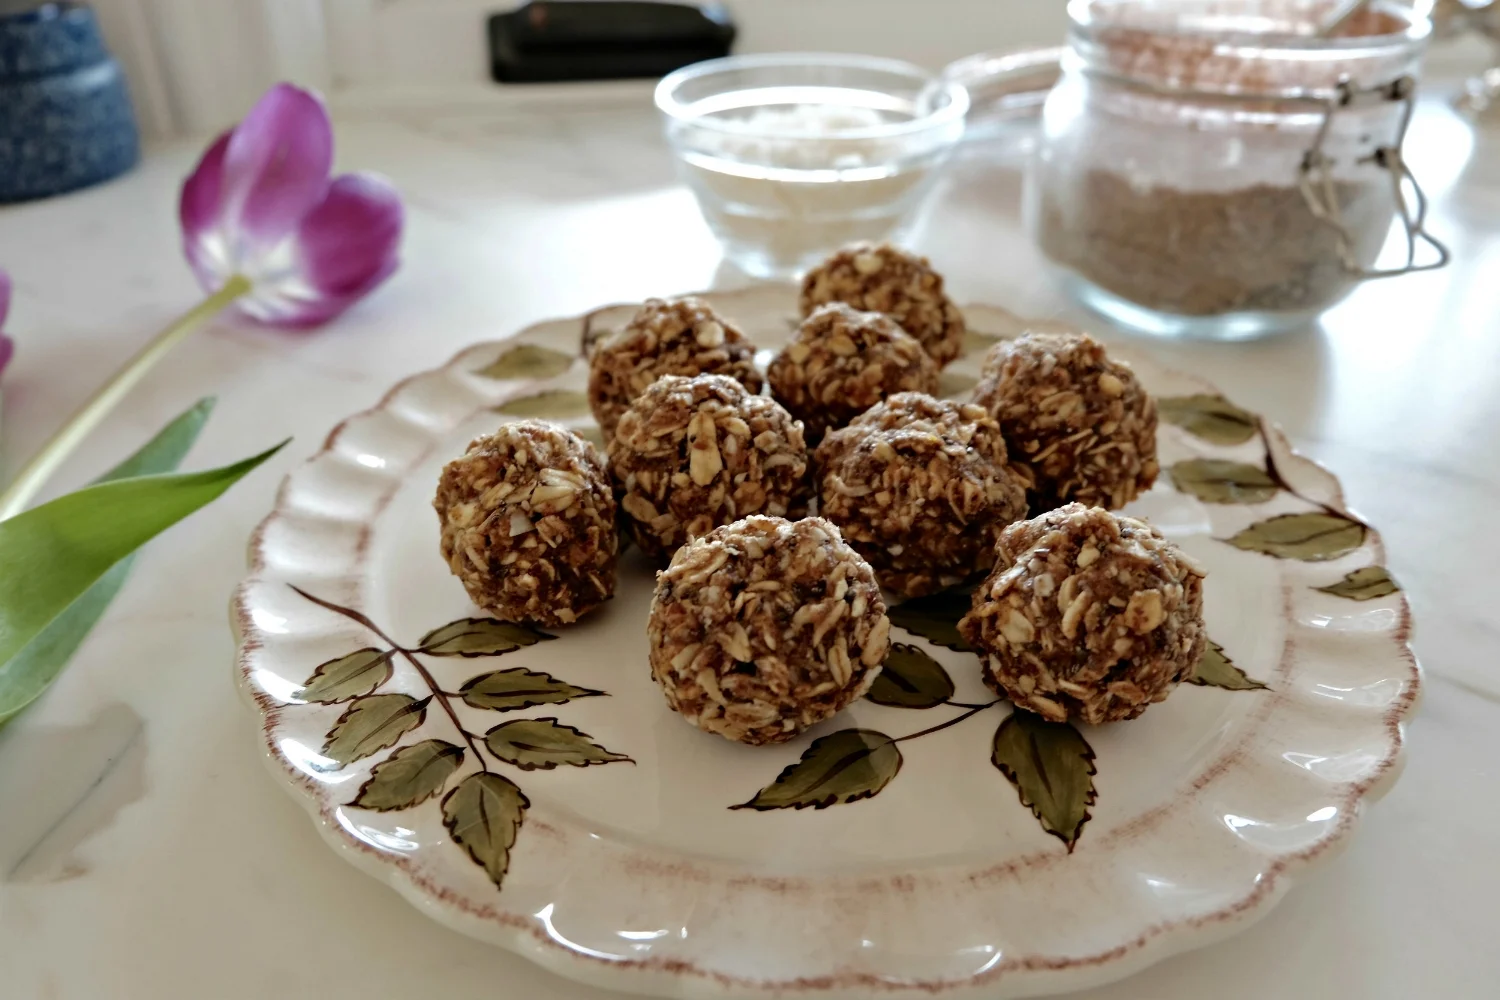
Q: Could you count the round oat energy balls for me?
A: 9